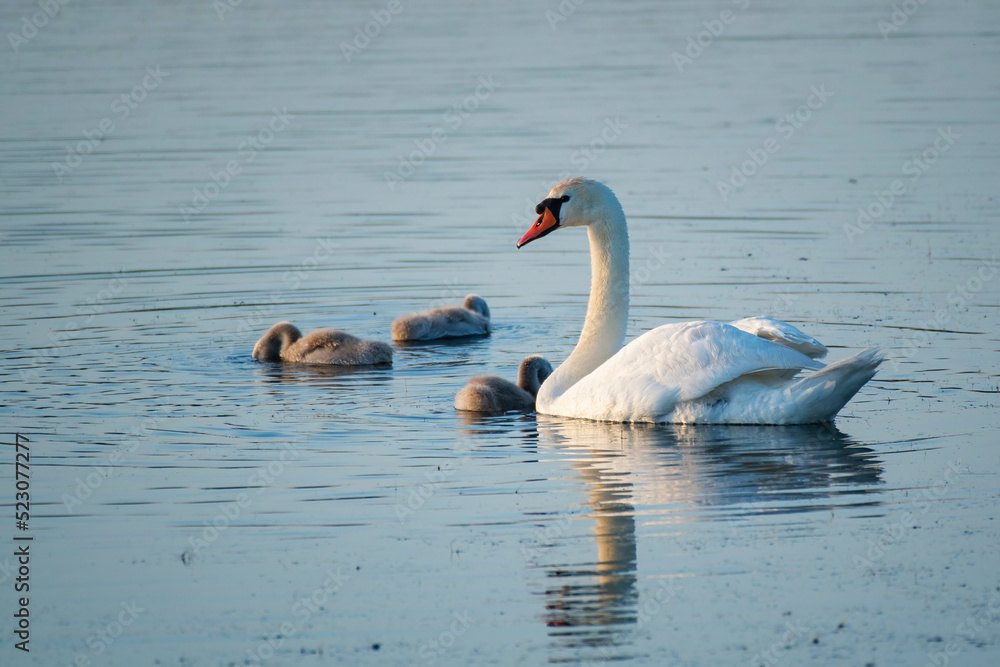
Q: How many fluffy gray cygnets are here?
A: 3